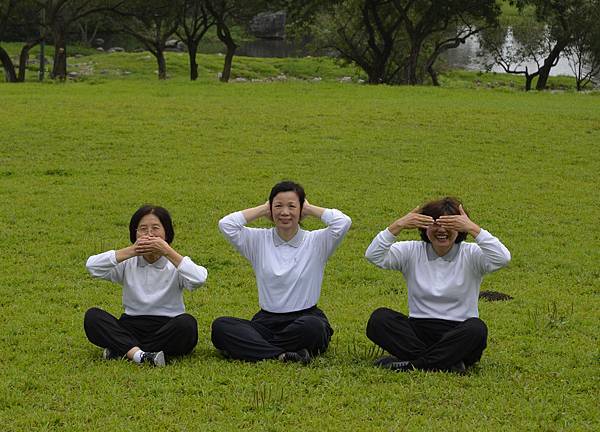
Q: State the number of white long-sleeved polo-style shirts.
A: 3